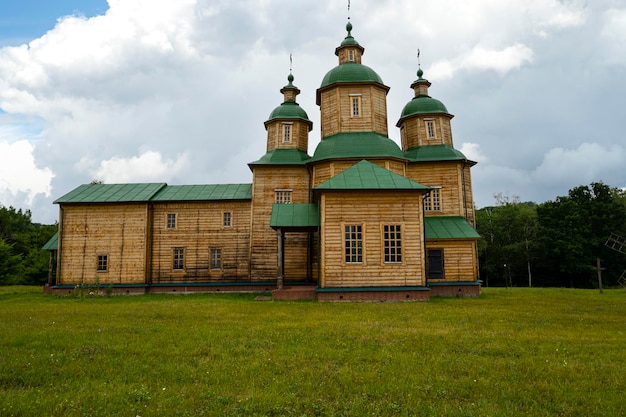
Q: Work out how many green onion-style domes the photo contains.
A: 3